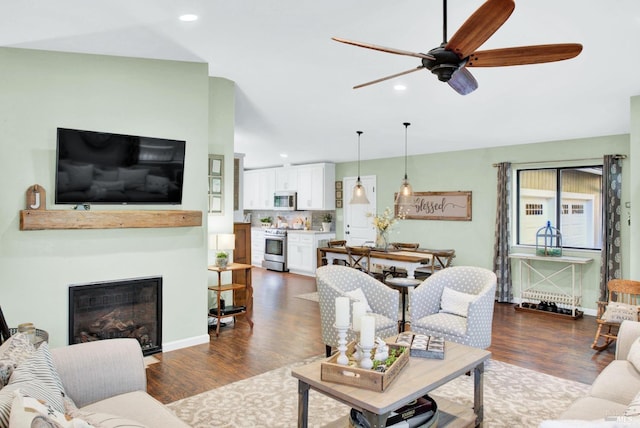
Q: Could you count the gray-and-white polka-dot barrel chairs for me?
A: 2